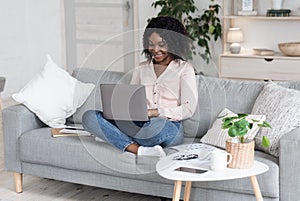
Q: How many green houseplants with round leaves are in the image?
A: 1